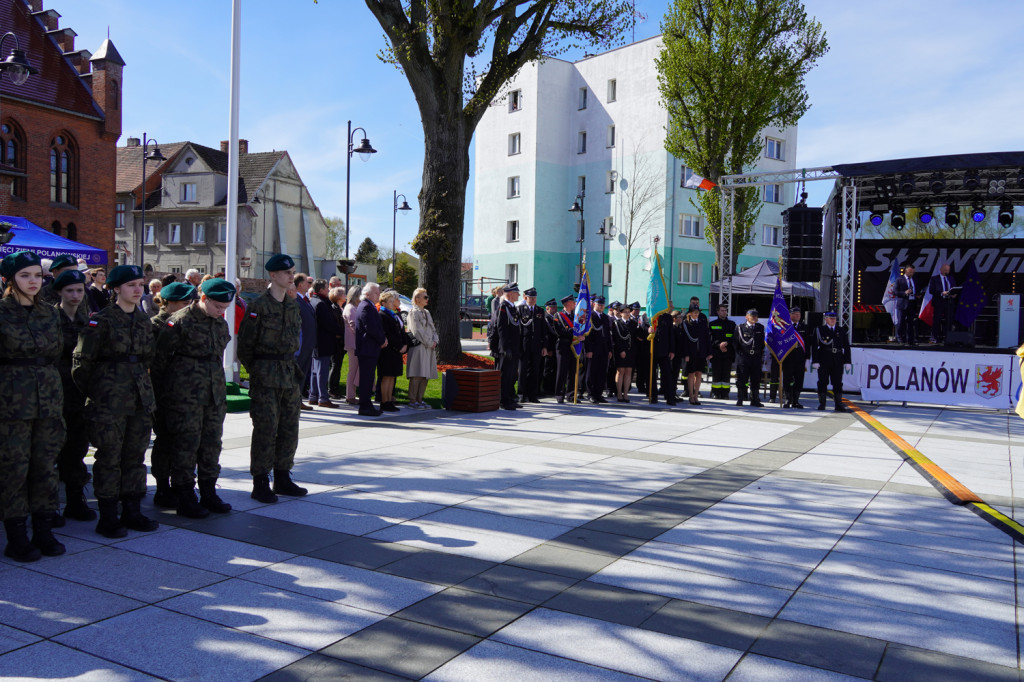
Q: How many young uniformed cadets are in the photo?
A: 7